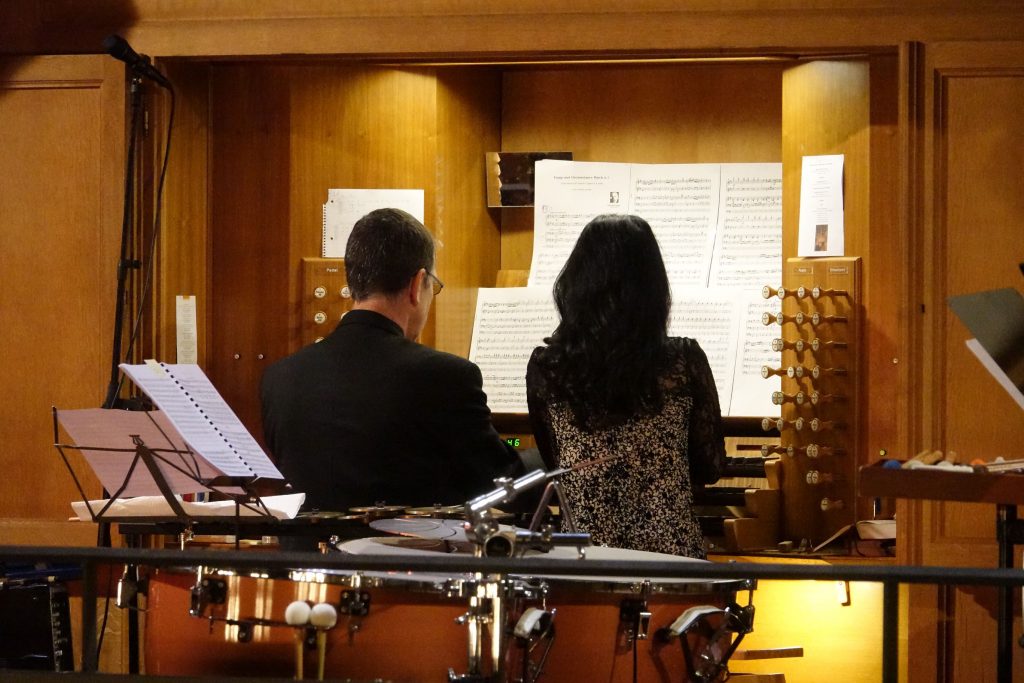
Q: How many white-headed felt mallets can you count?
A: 2